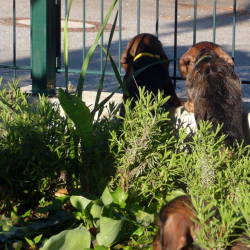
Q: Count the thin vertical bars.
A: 11